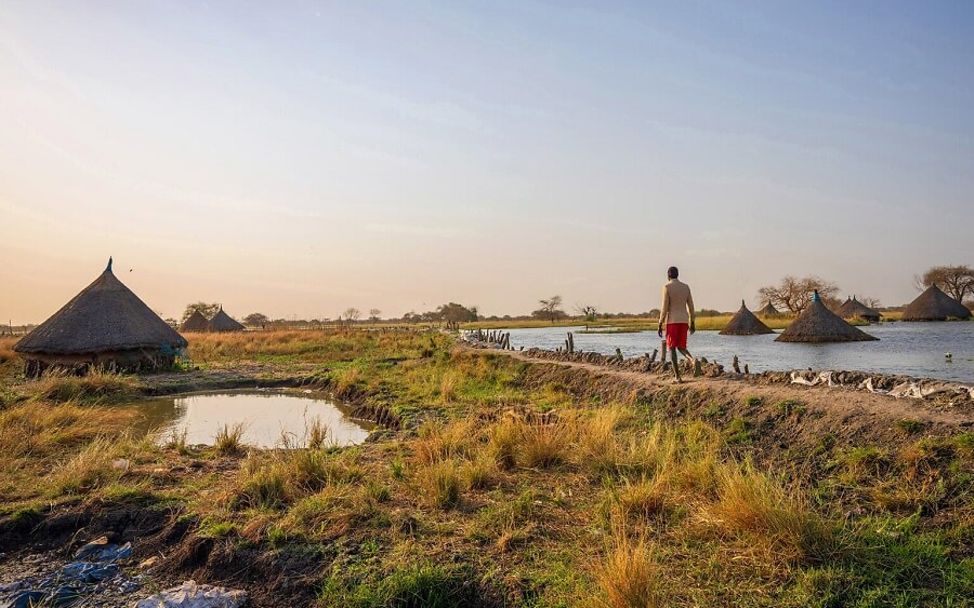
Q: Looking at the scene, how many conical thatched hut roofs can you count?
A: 9